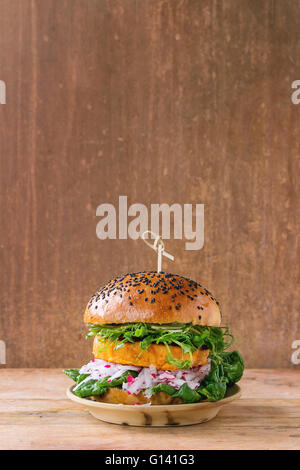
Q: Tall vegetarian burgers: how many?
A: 1